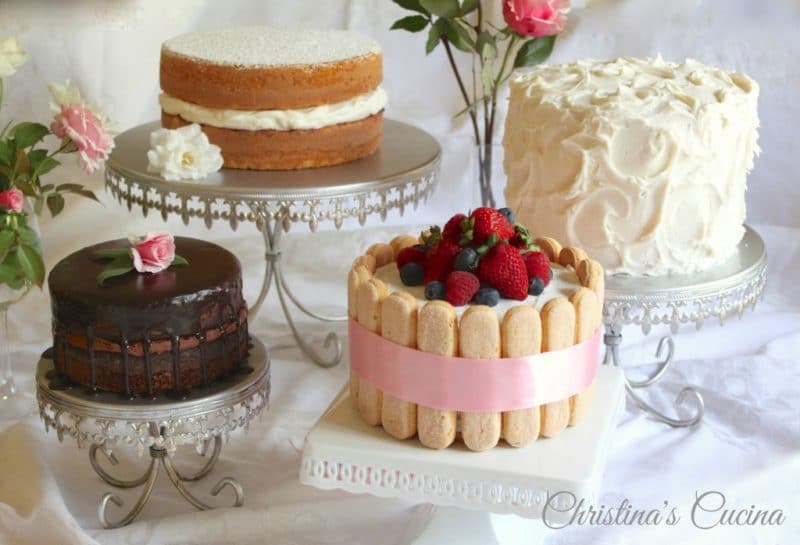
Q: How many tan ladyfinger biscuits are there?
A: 14